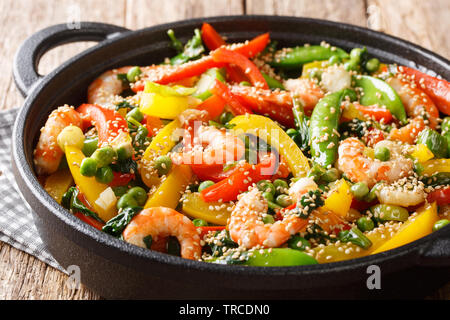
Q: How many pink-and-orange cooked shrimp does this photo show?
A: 8